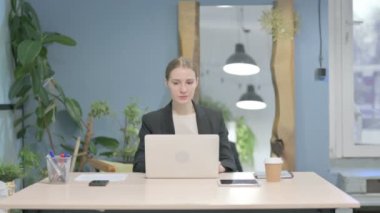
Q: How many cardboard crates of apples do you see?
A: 0